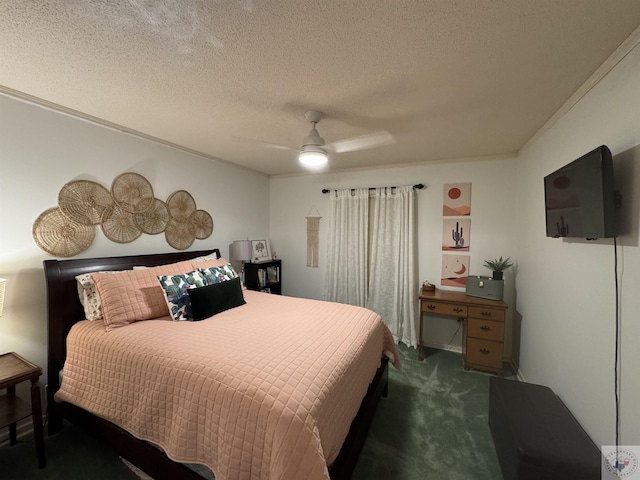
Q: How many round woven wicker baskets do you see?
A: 8